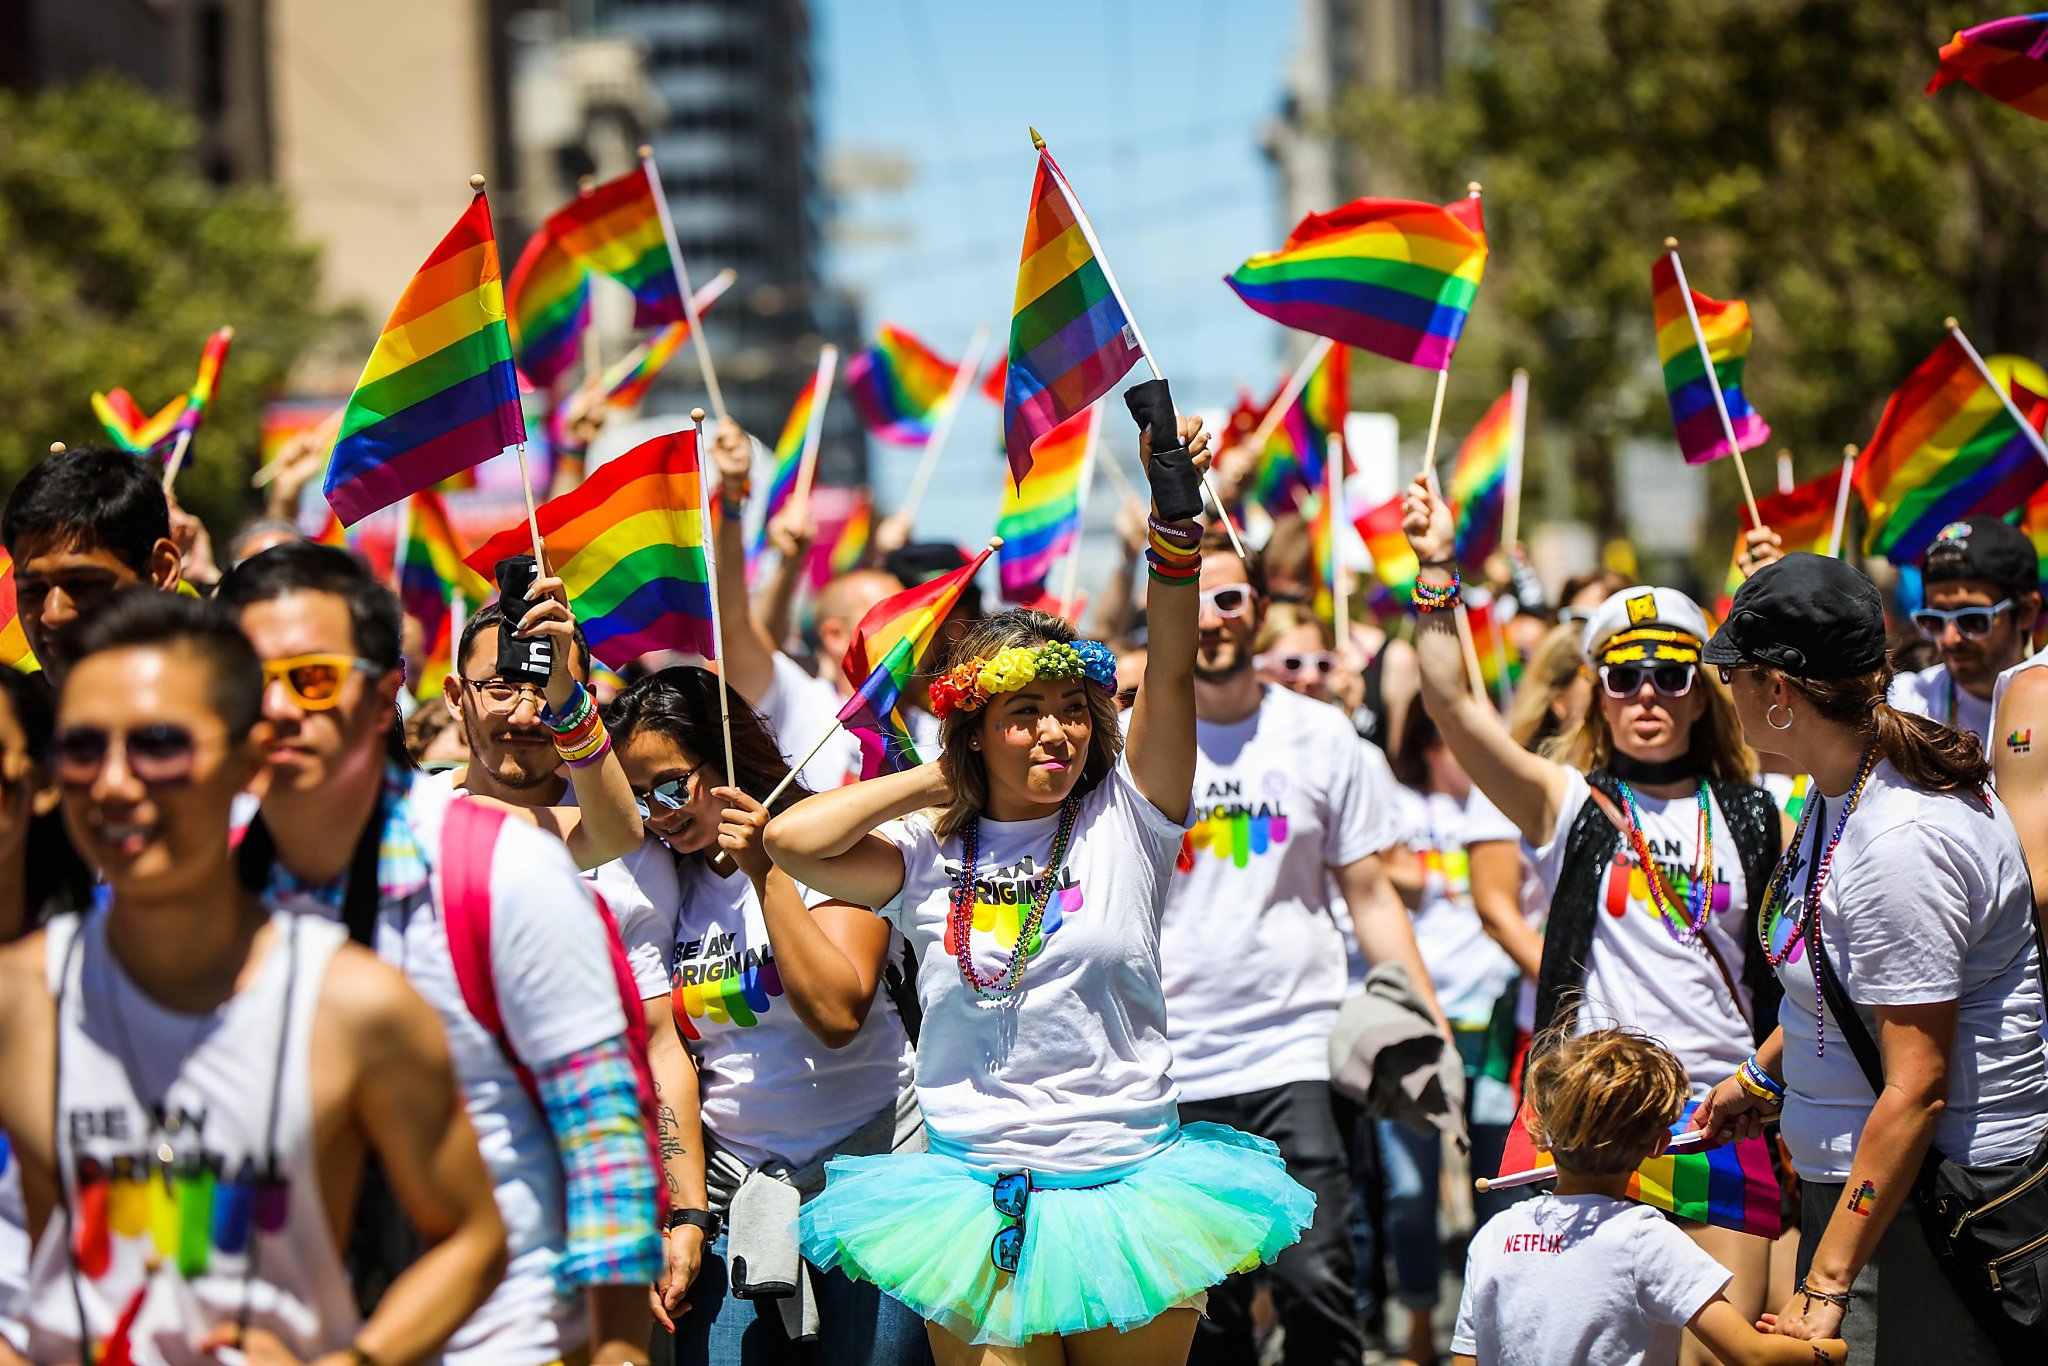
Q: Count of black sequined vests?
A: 1